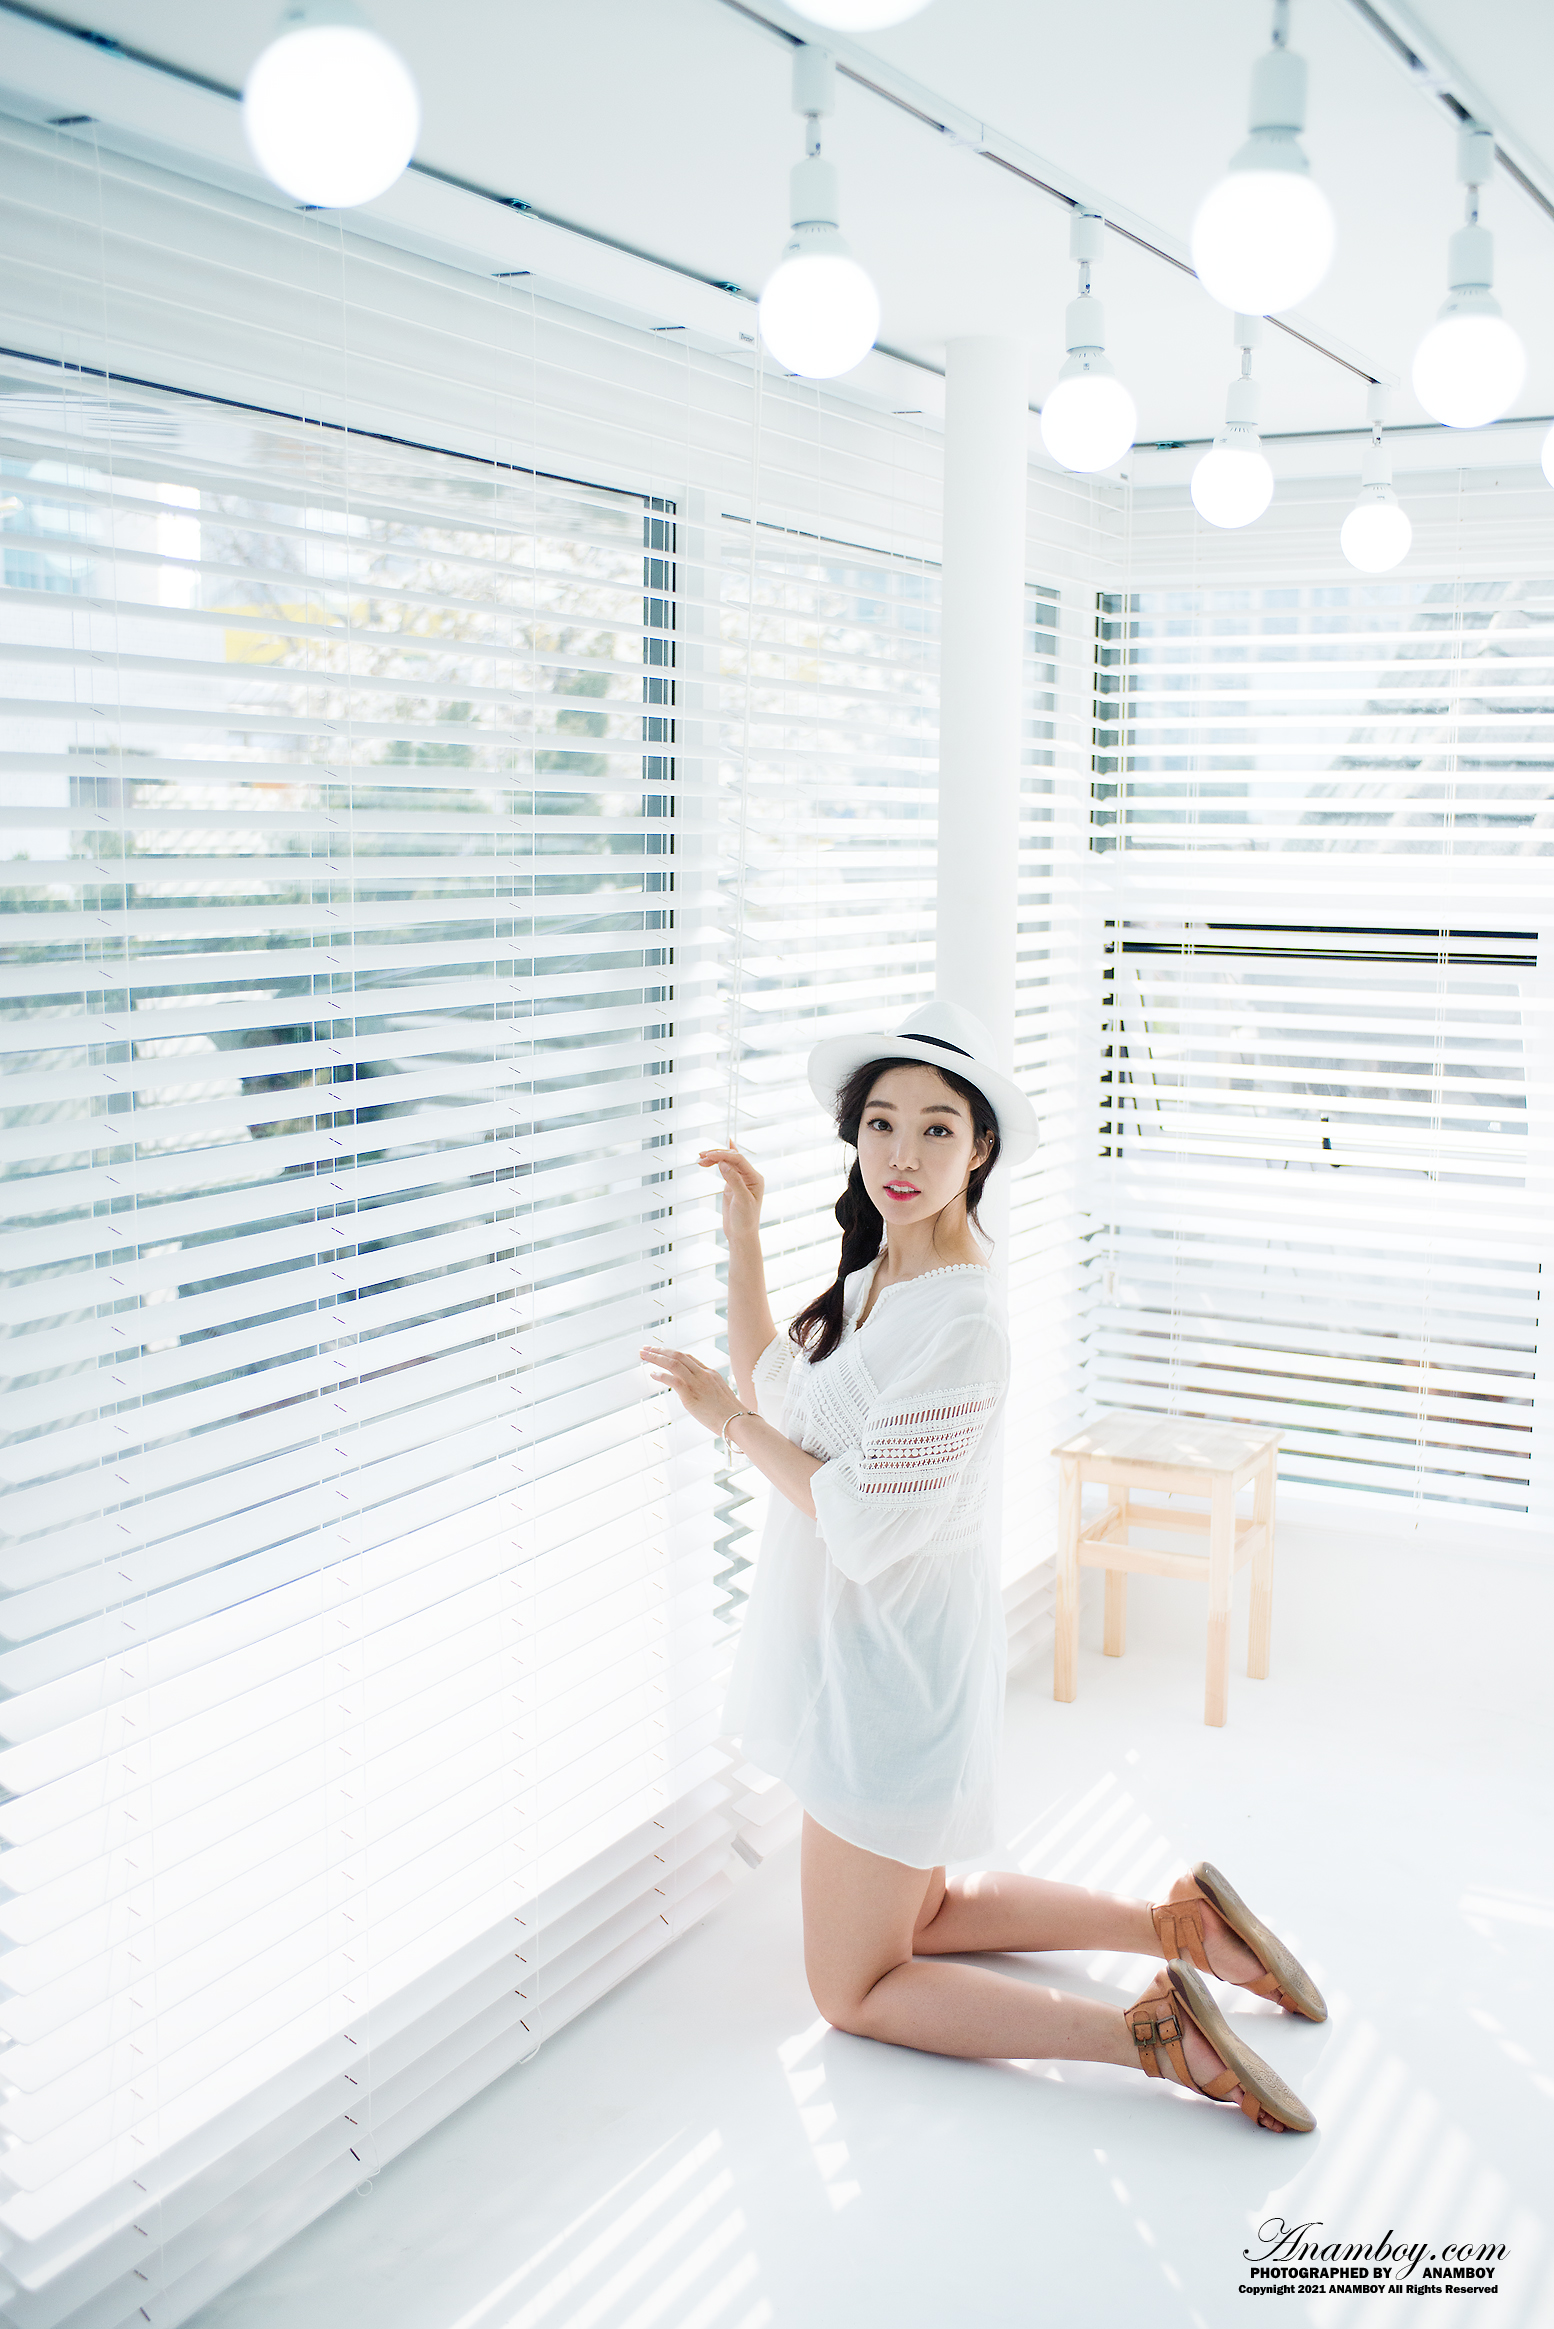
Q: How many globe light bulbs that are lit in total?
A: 9